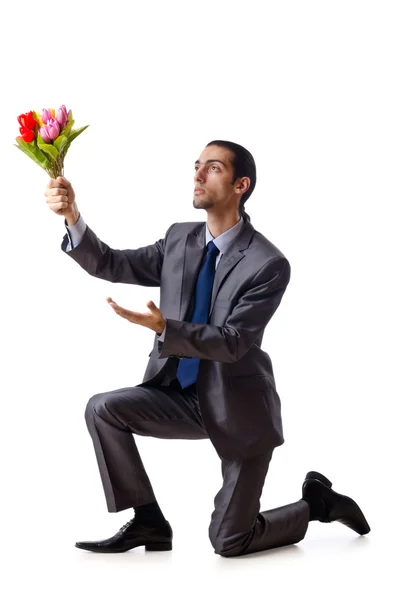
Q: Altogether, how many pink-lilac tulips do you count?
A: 3